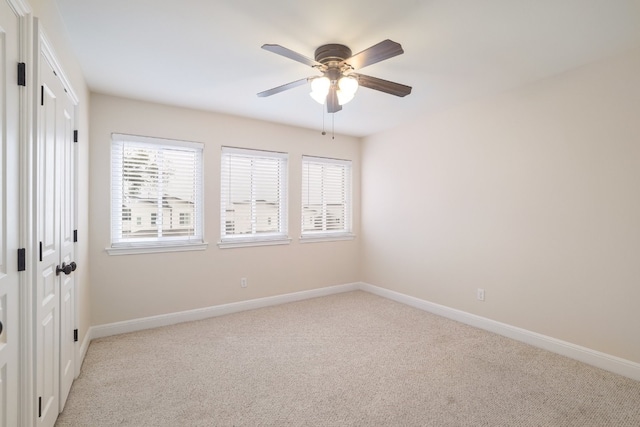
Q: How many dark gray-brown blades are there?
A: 5